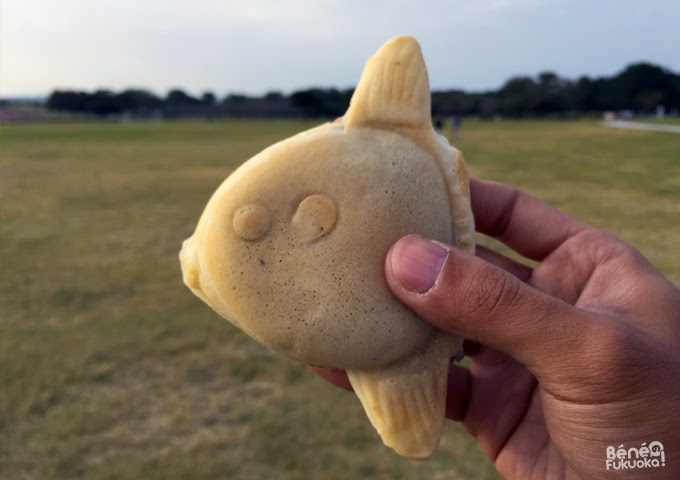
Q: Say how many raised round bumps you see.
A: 2